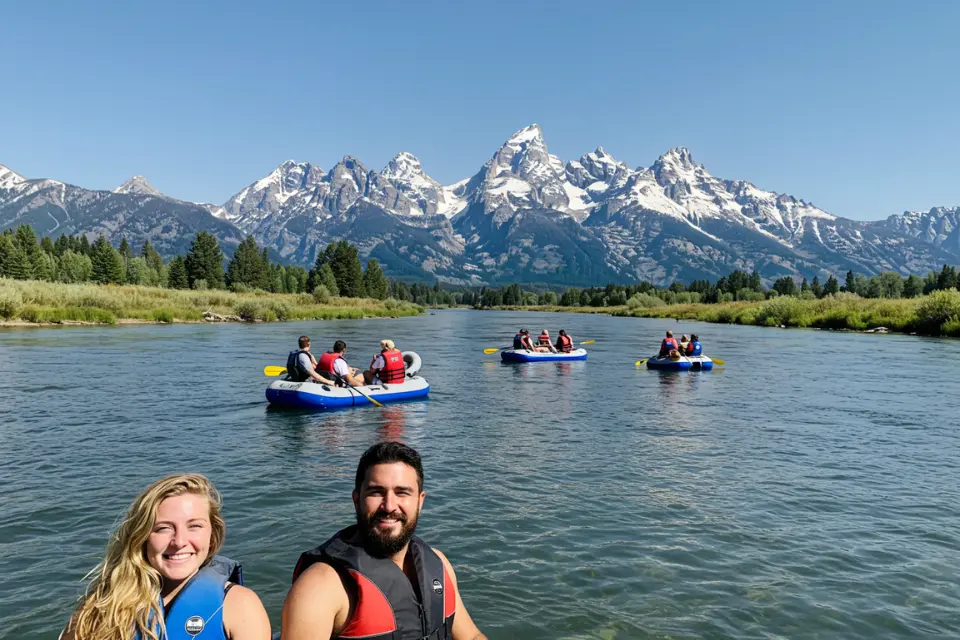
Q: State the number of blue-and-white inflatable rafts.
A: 3